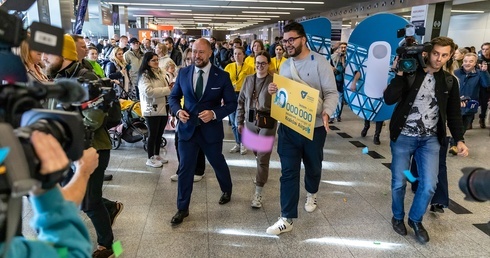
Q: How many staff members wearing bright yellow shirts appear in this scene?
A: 3